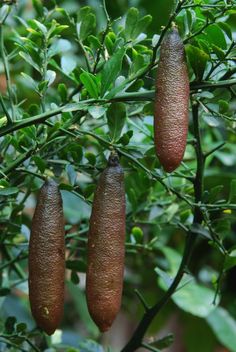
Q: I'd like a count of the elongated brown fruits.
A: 3